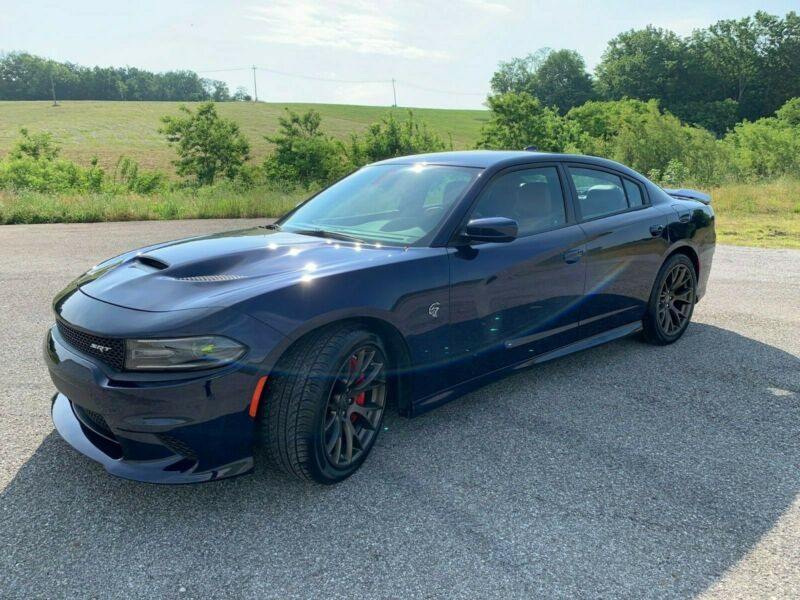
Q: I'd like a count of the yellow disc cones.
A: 0